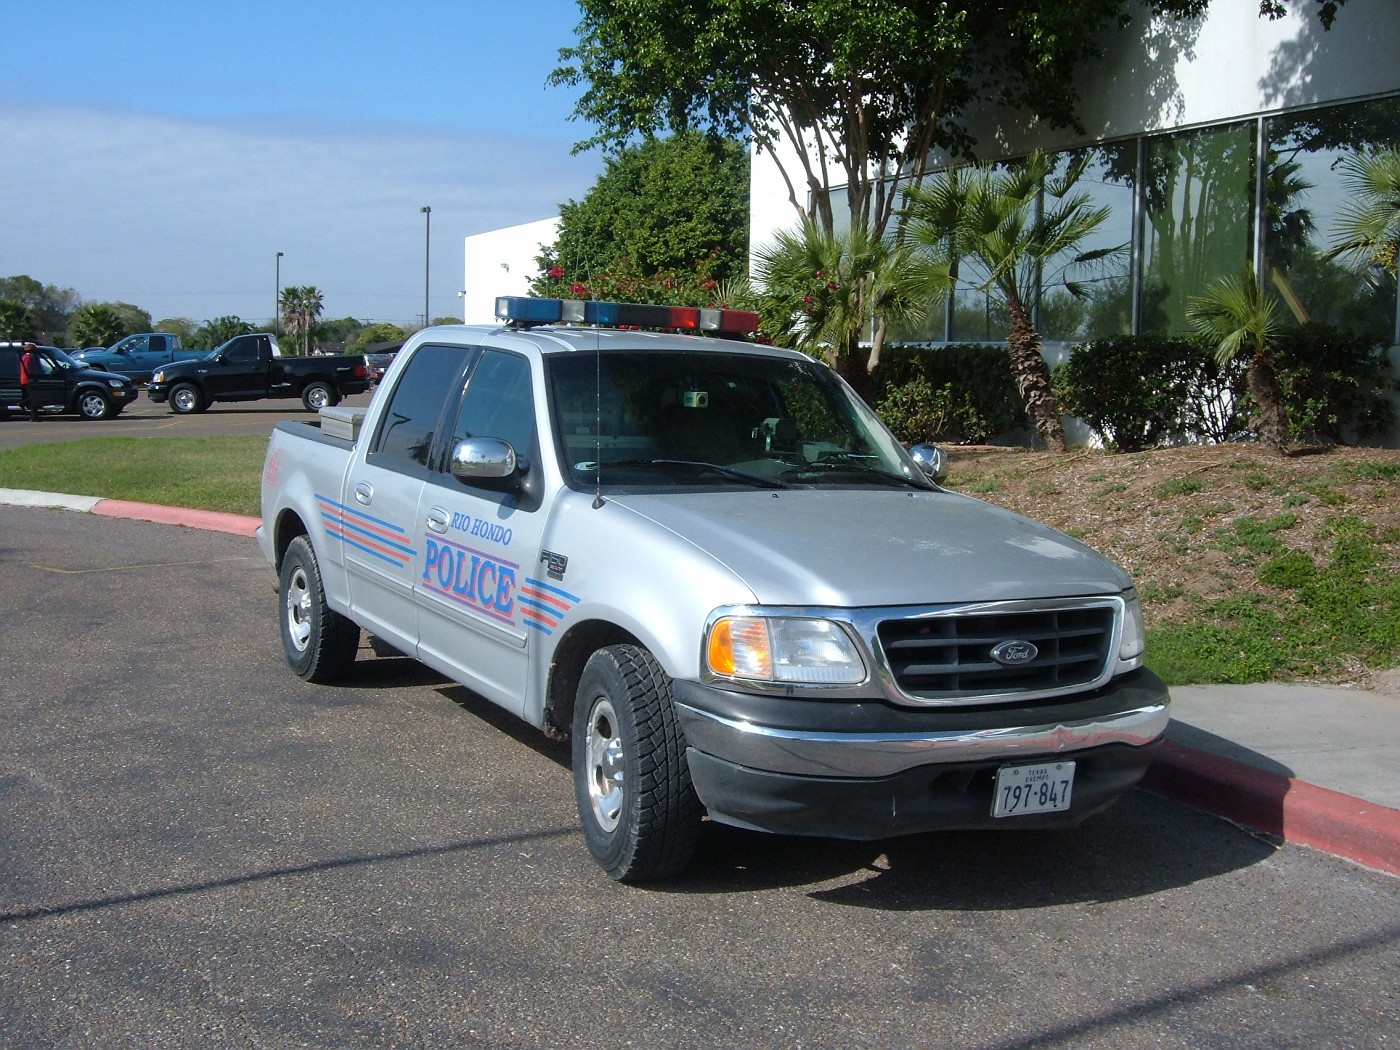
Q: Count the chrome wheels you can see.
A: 5